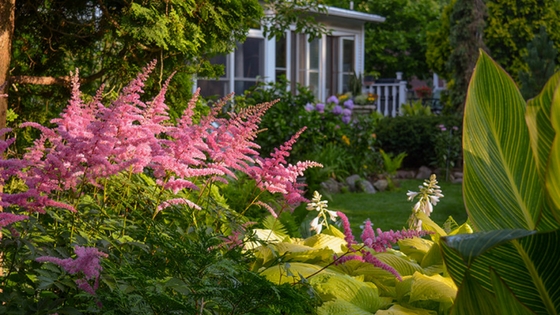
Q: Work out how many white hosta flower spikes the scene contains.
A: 2